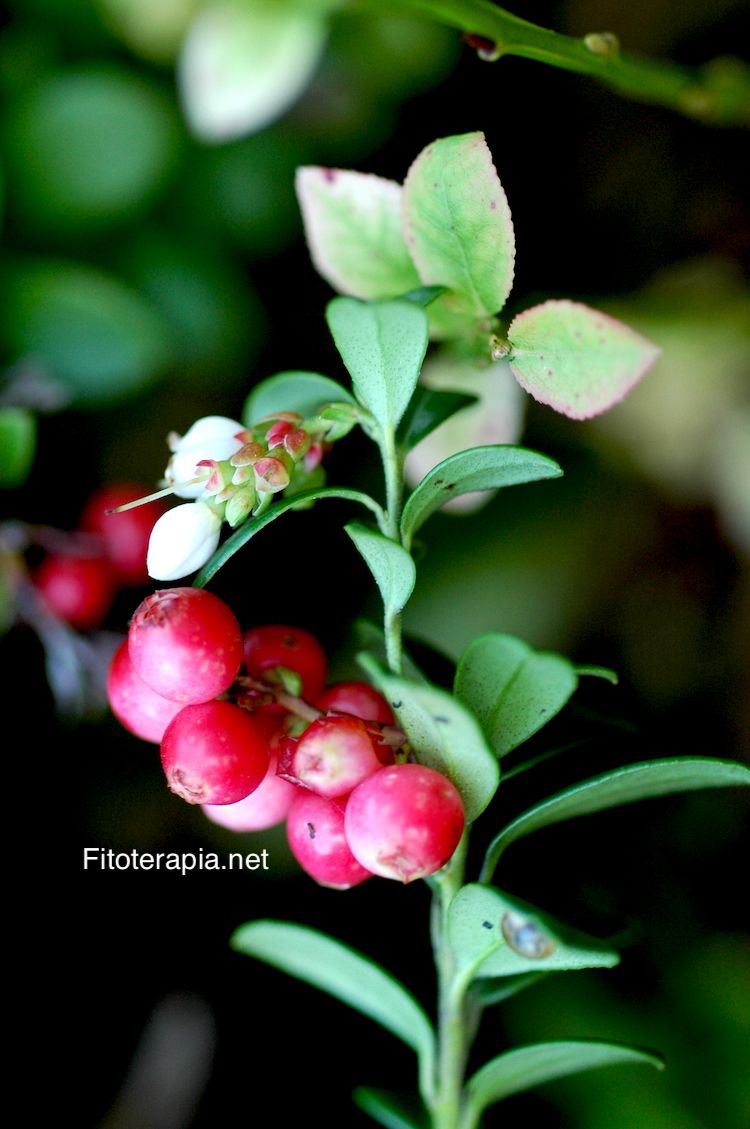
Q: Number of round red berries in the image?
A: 11